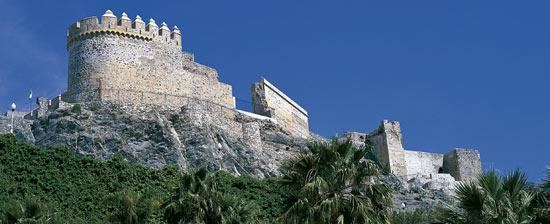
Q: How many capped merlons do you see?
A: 6